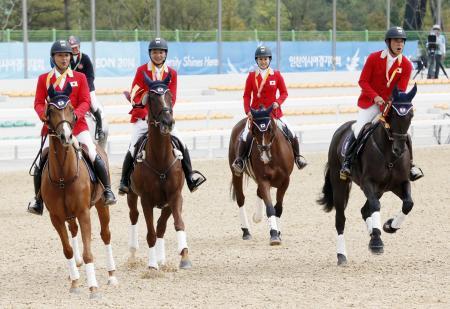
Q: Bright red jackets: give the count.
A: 4